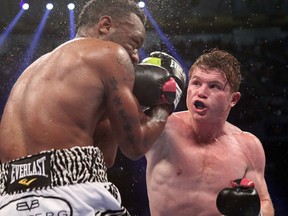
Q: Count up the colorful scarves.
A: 0